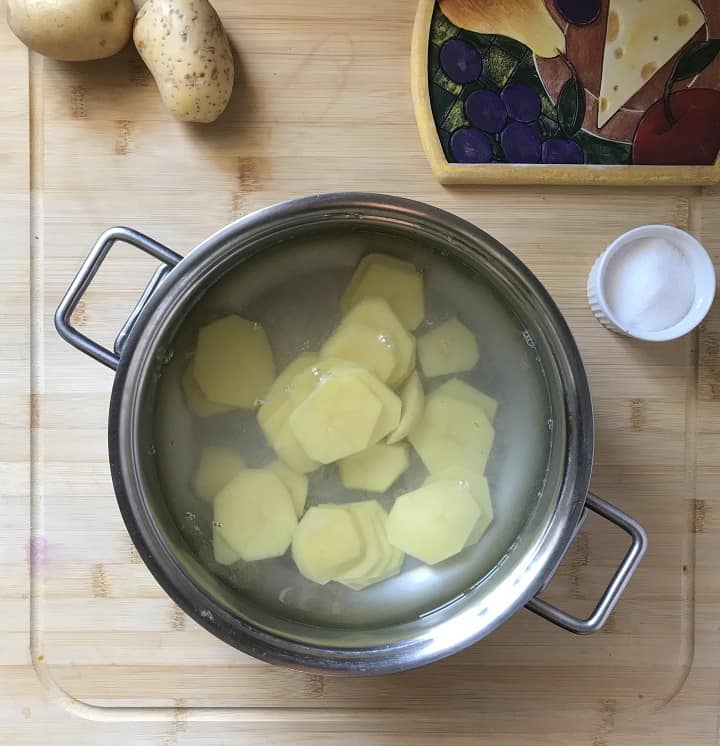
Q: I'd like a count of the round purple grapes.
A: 7